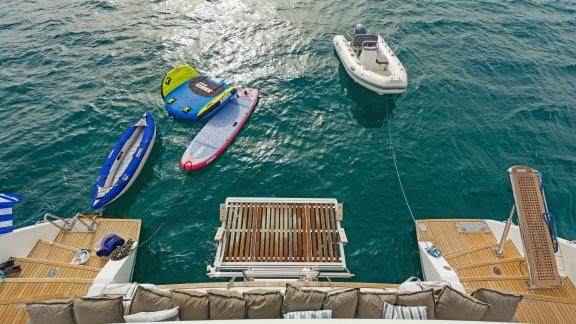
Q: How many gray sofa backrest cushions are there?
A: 12